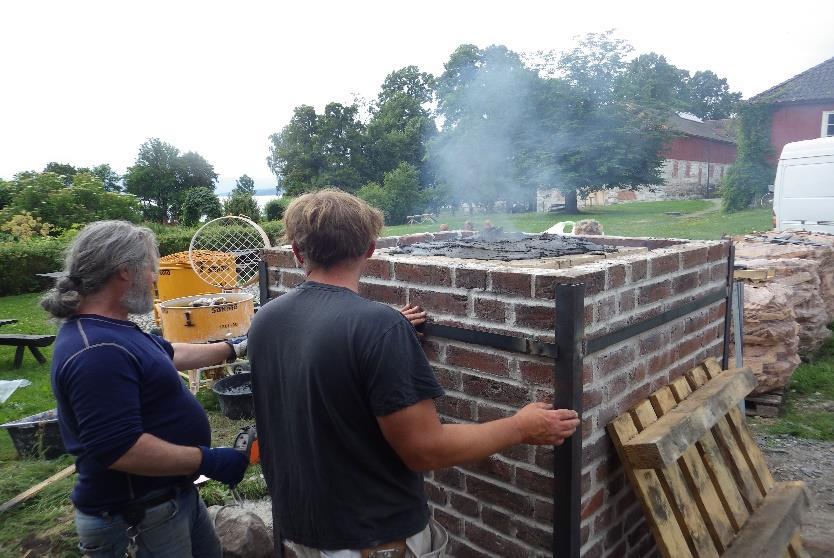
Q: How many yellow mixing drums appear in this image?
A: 2